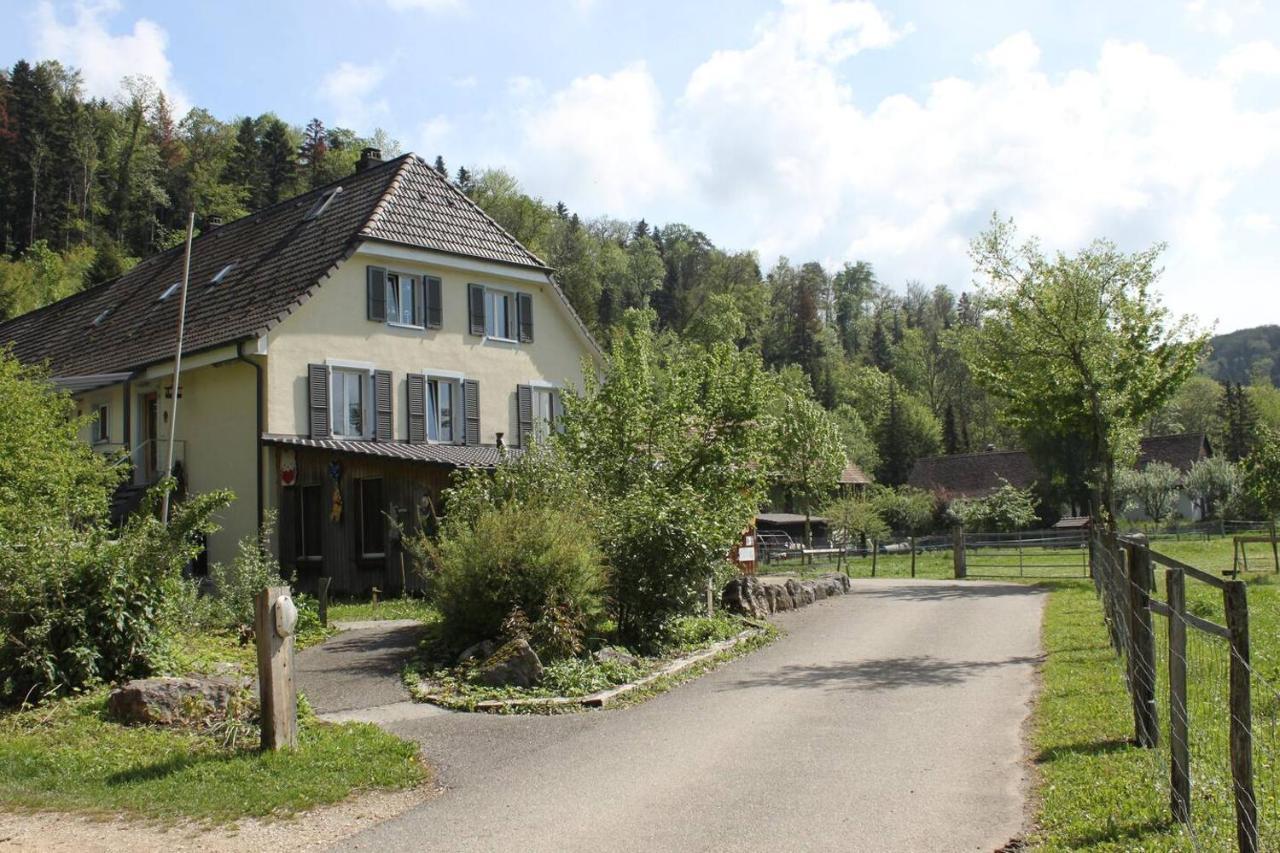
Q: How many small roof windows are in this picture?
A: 4